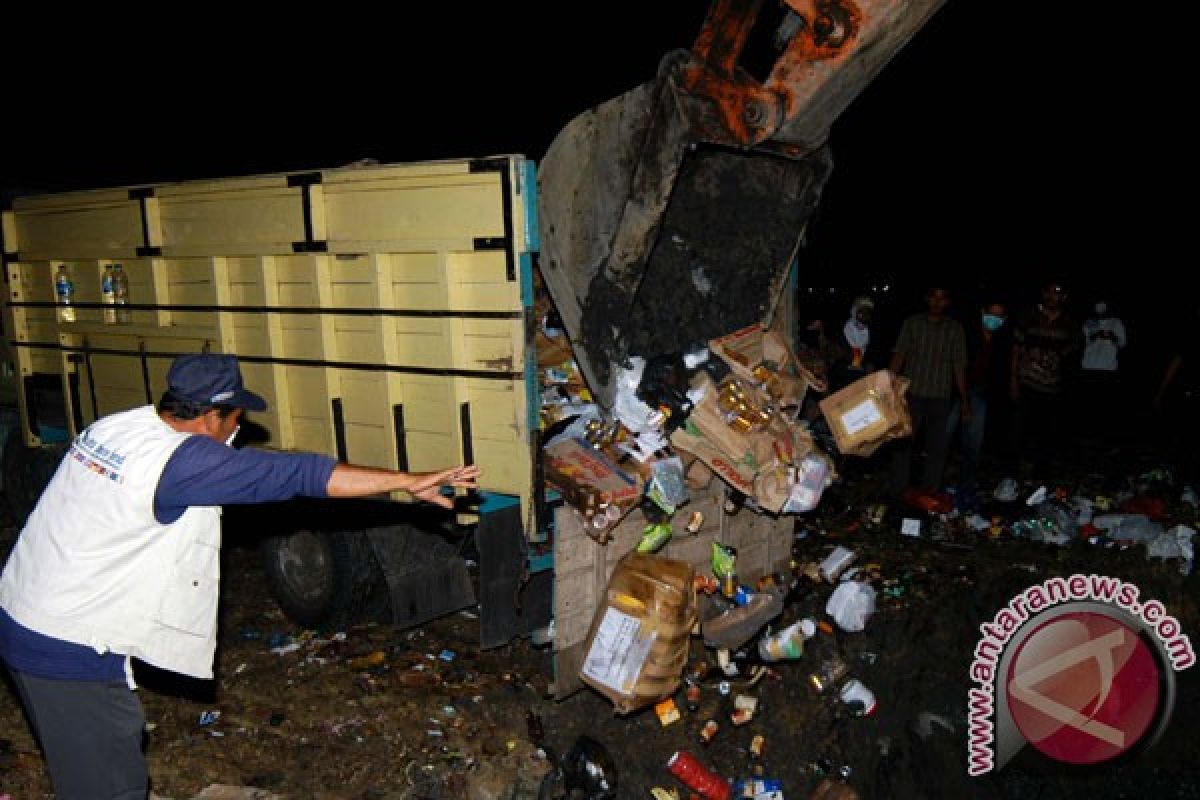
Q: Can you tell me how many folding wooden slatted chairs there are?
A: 0